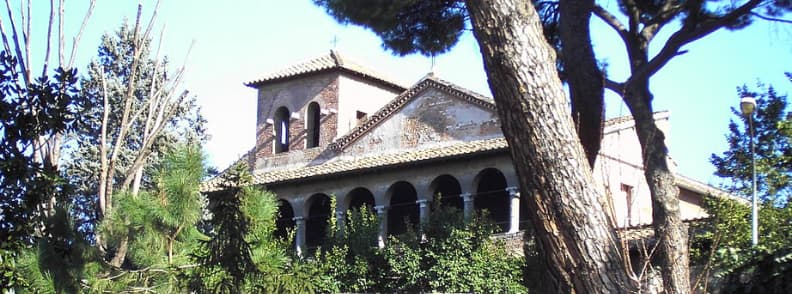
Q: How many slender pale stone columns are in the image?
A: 6